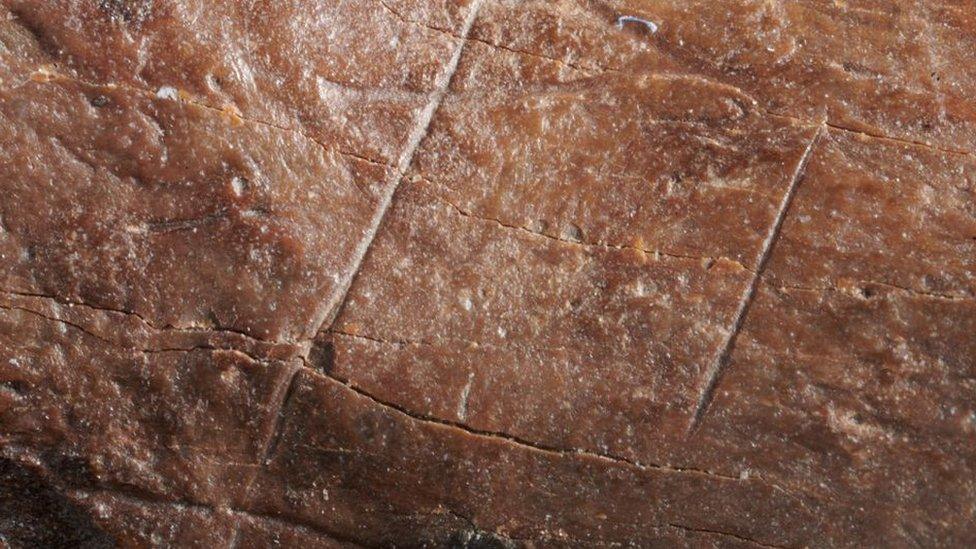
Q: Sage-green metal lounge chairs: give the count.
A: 0